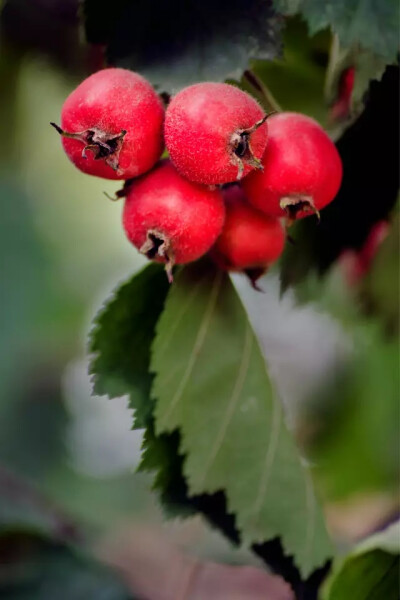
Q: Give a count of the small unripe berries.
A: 0